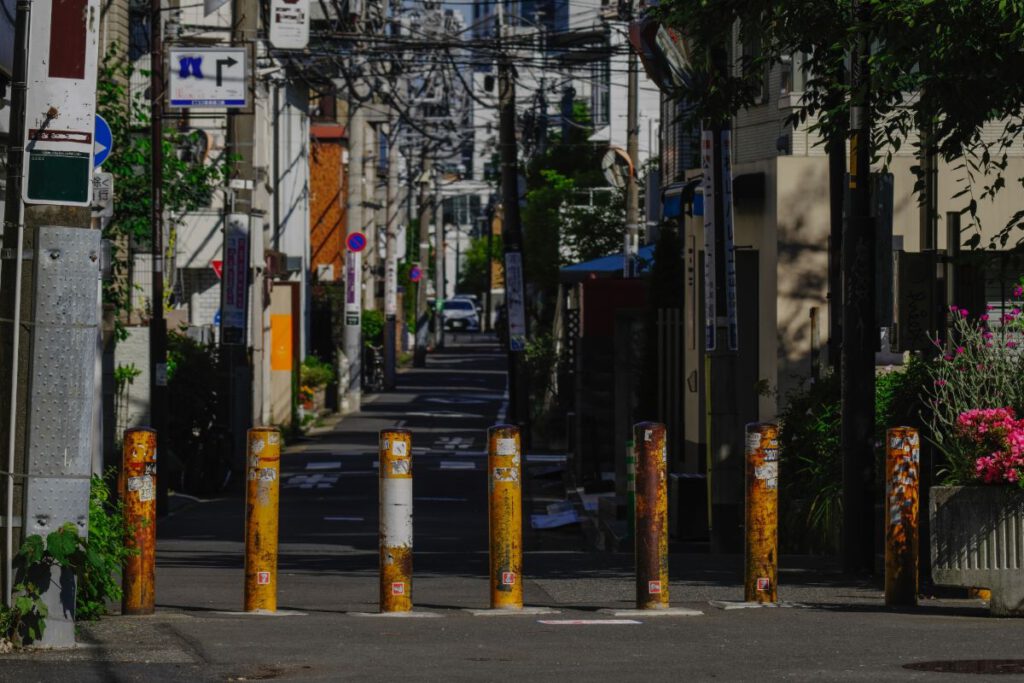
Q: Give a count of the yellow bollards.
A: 7